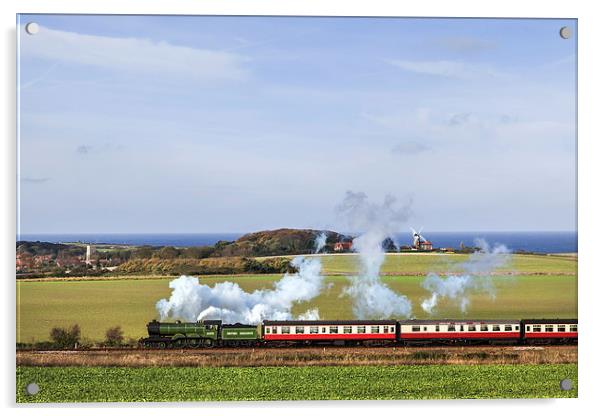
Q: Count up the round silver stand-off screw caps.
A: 4